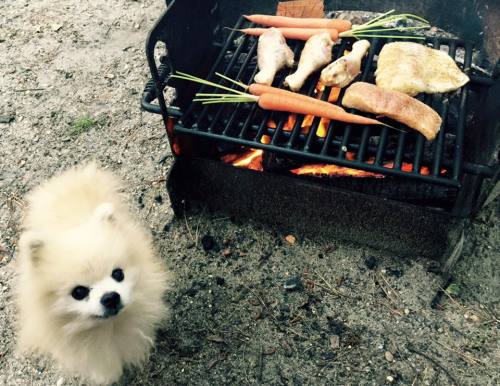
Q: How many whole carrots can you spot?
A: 4